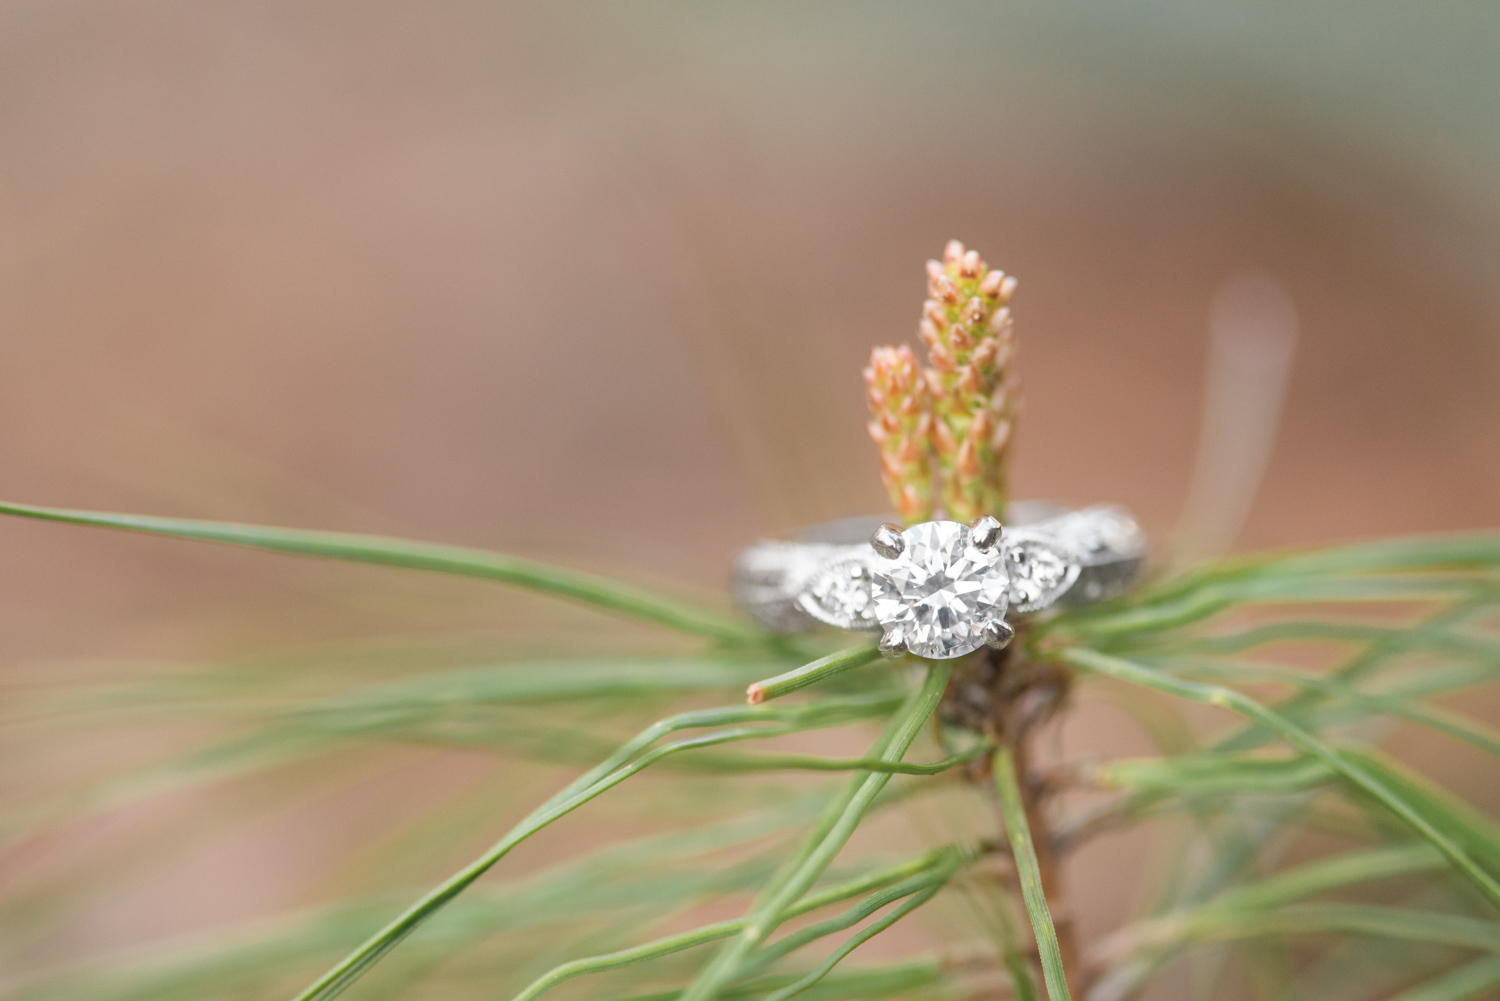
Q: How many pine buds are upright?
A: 2